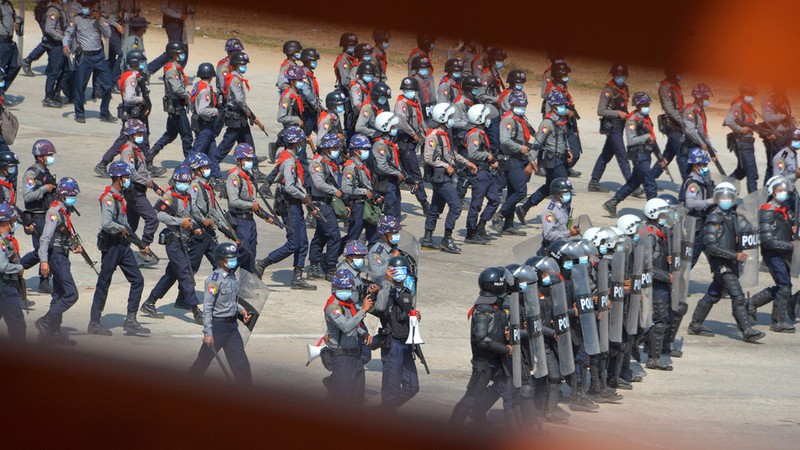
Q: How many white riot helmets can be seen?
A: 9